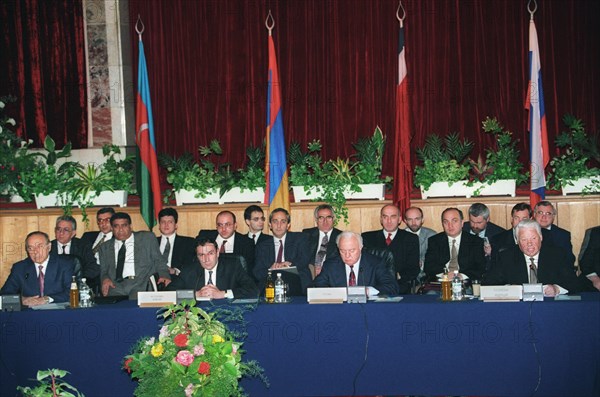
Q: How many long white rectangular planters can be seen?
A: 5